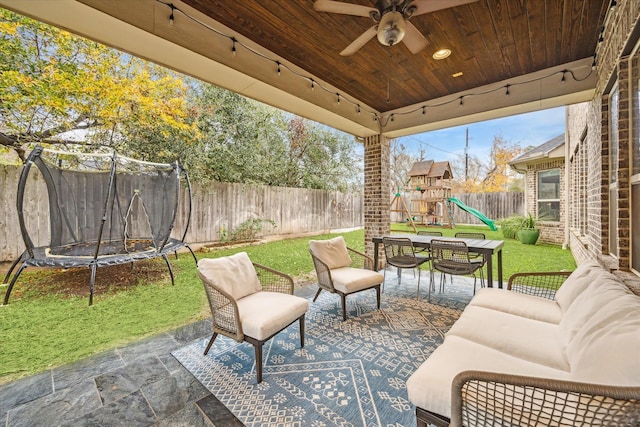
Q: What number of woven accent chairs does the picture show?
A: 2